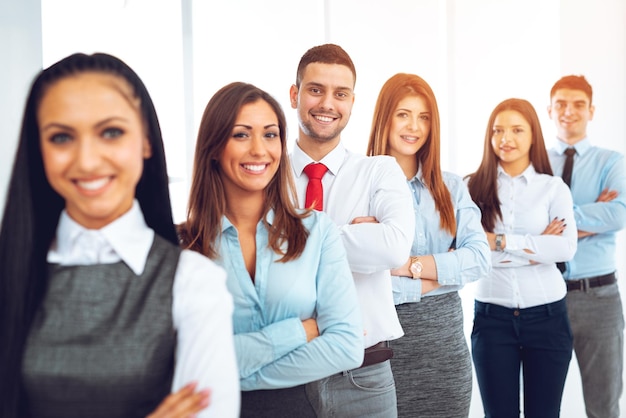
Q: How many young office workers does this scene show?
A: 6